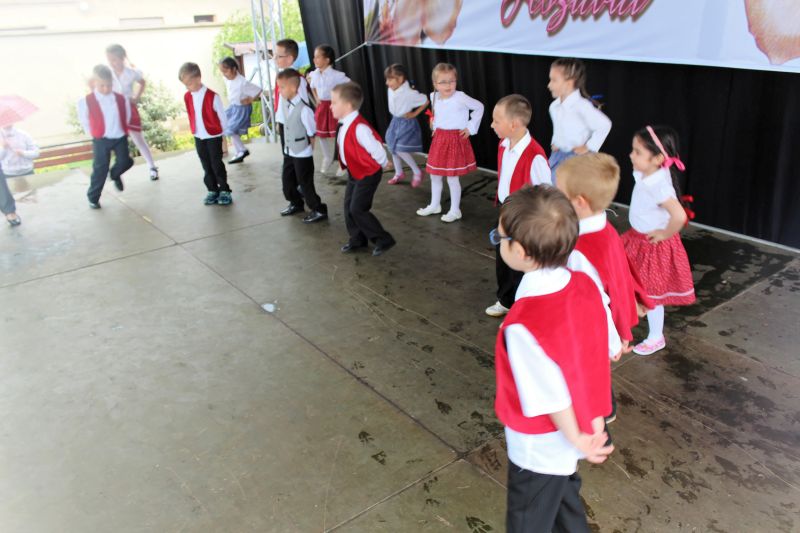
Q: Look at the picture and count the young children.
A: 15